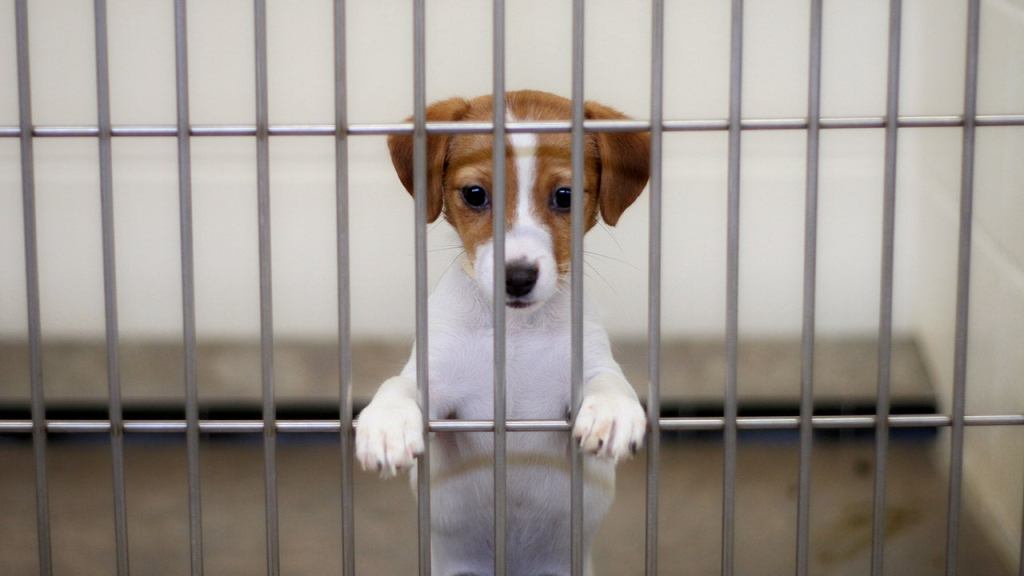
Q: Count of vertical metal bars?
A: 13